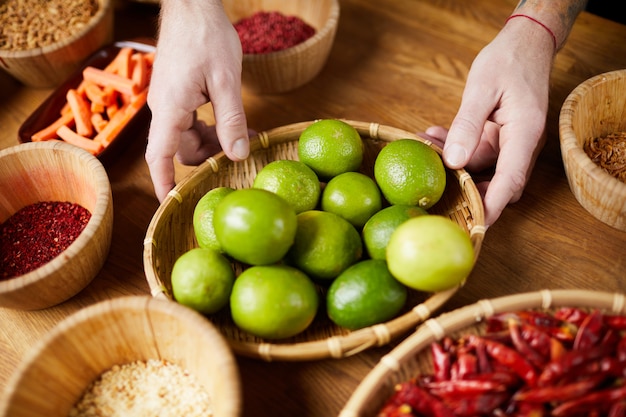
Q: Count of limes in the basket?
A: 12